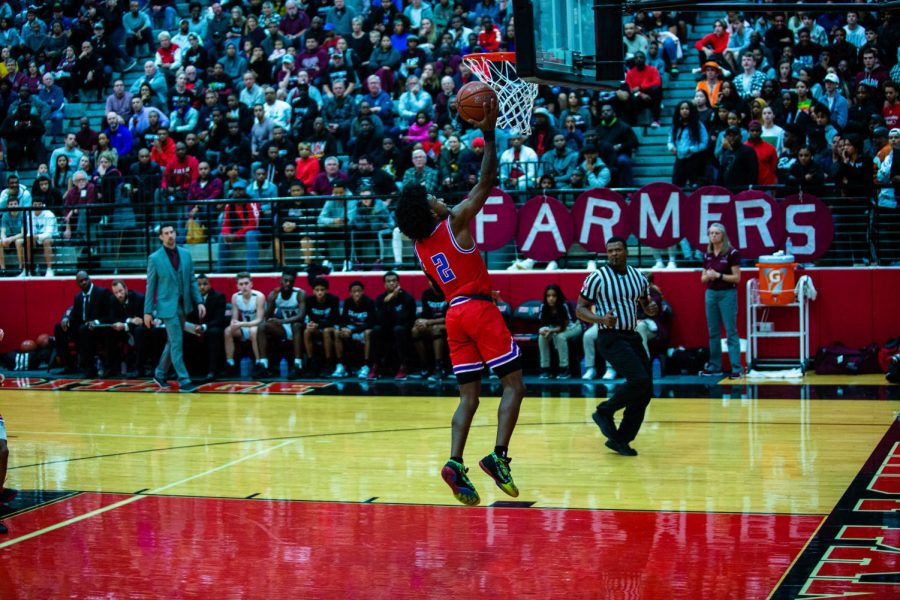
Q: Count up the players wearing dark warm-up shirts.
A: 4